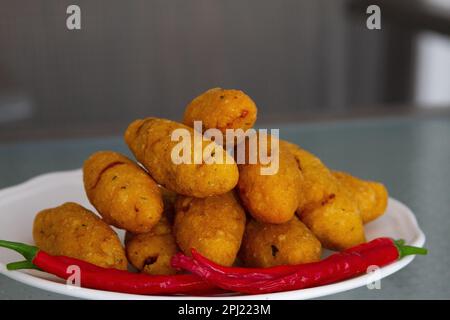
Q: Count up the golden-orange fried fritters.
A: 11